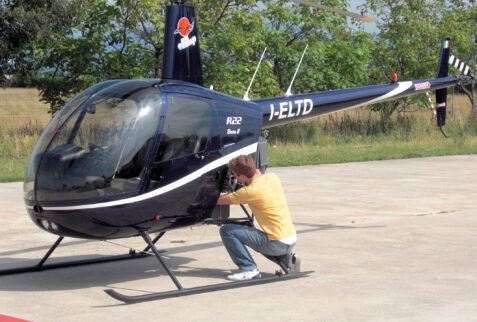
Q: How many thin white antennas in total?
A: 2